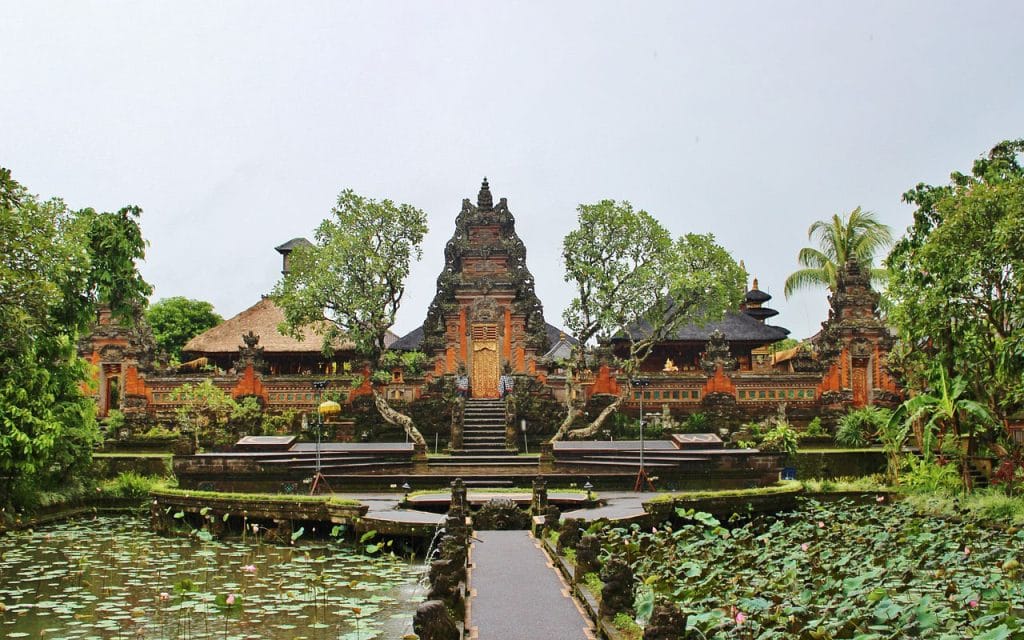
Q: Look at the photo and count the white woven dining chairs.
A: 0